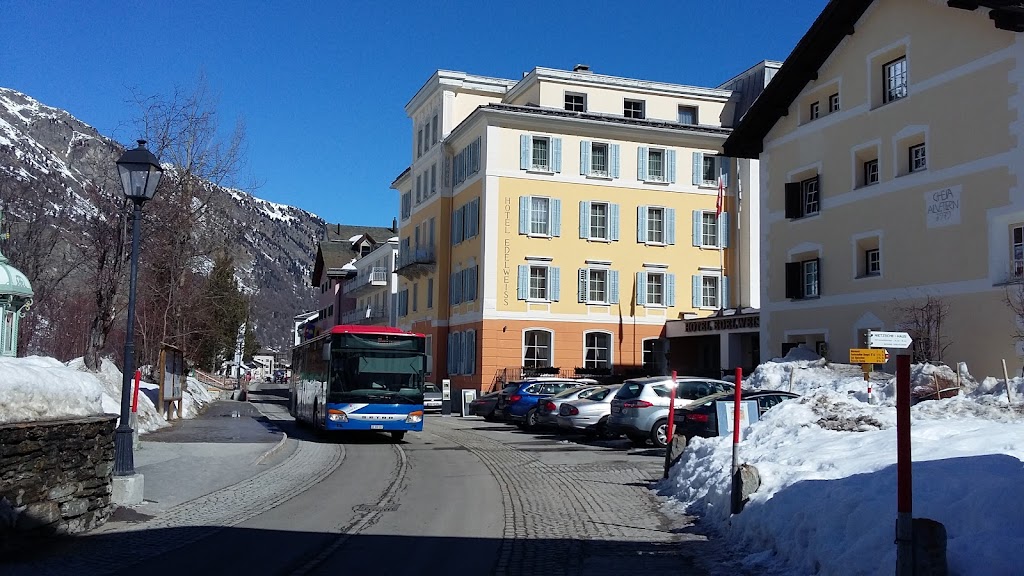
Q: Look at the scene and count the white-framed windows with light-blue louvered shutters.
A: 12